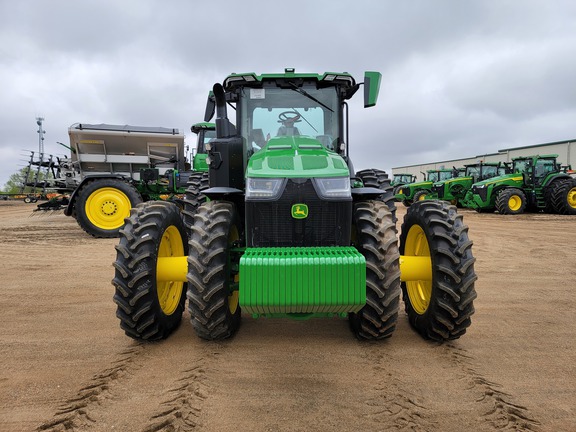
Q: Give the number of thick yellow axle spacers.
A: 2